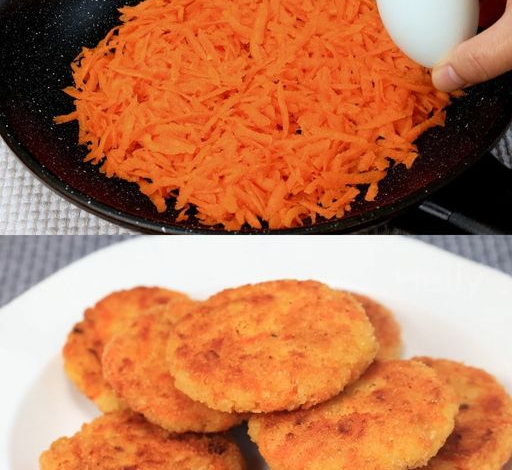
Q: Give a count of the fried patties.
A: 7